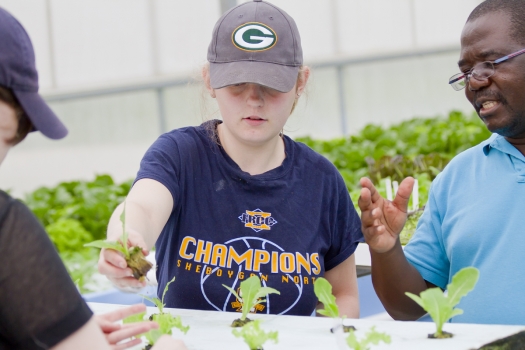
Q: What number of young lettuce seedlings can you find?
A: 8